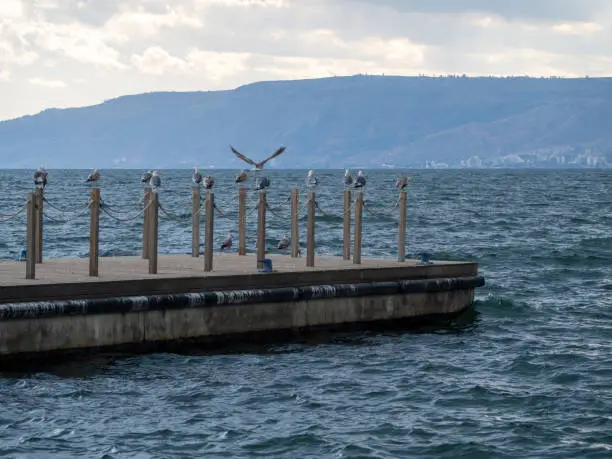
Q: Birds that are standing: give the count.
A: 14